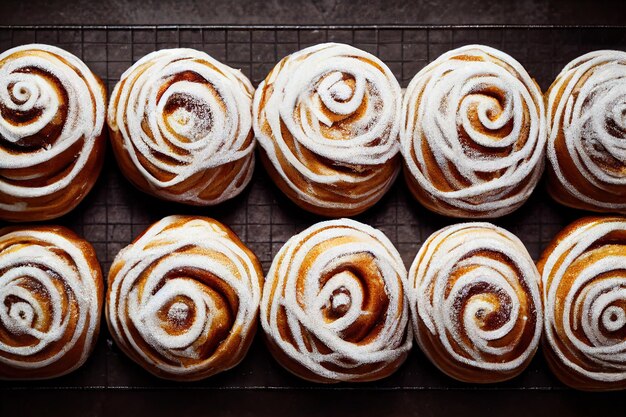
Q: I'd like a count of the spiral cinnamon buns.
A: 10